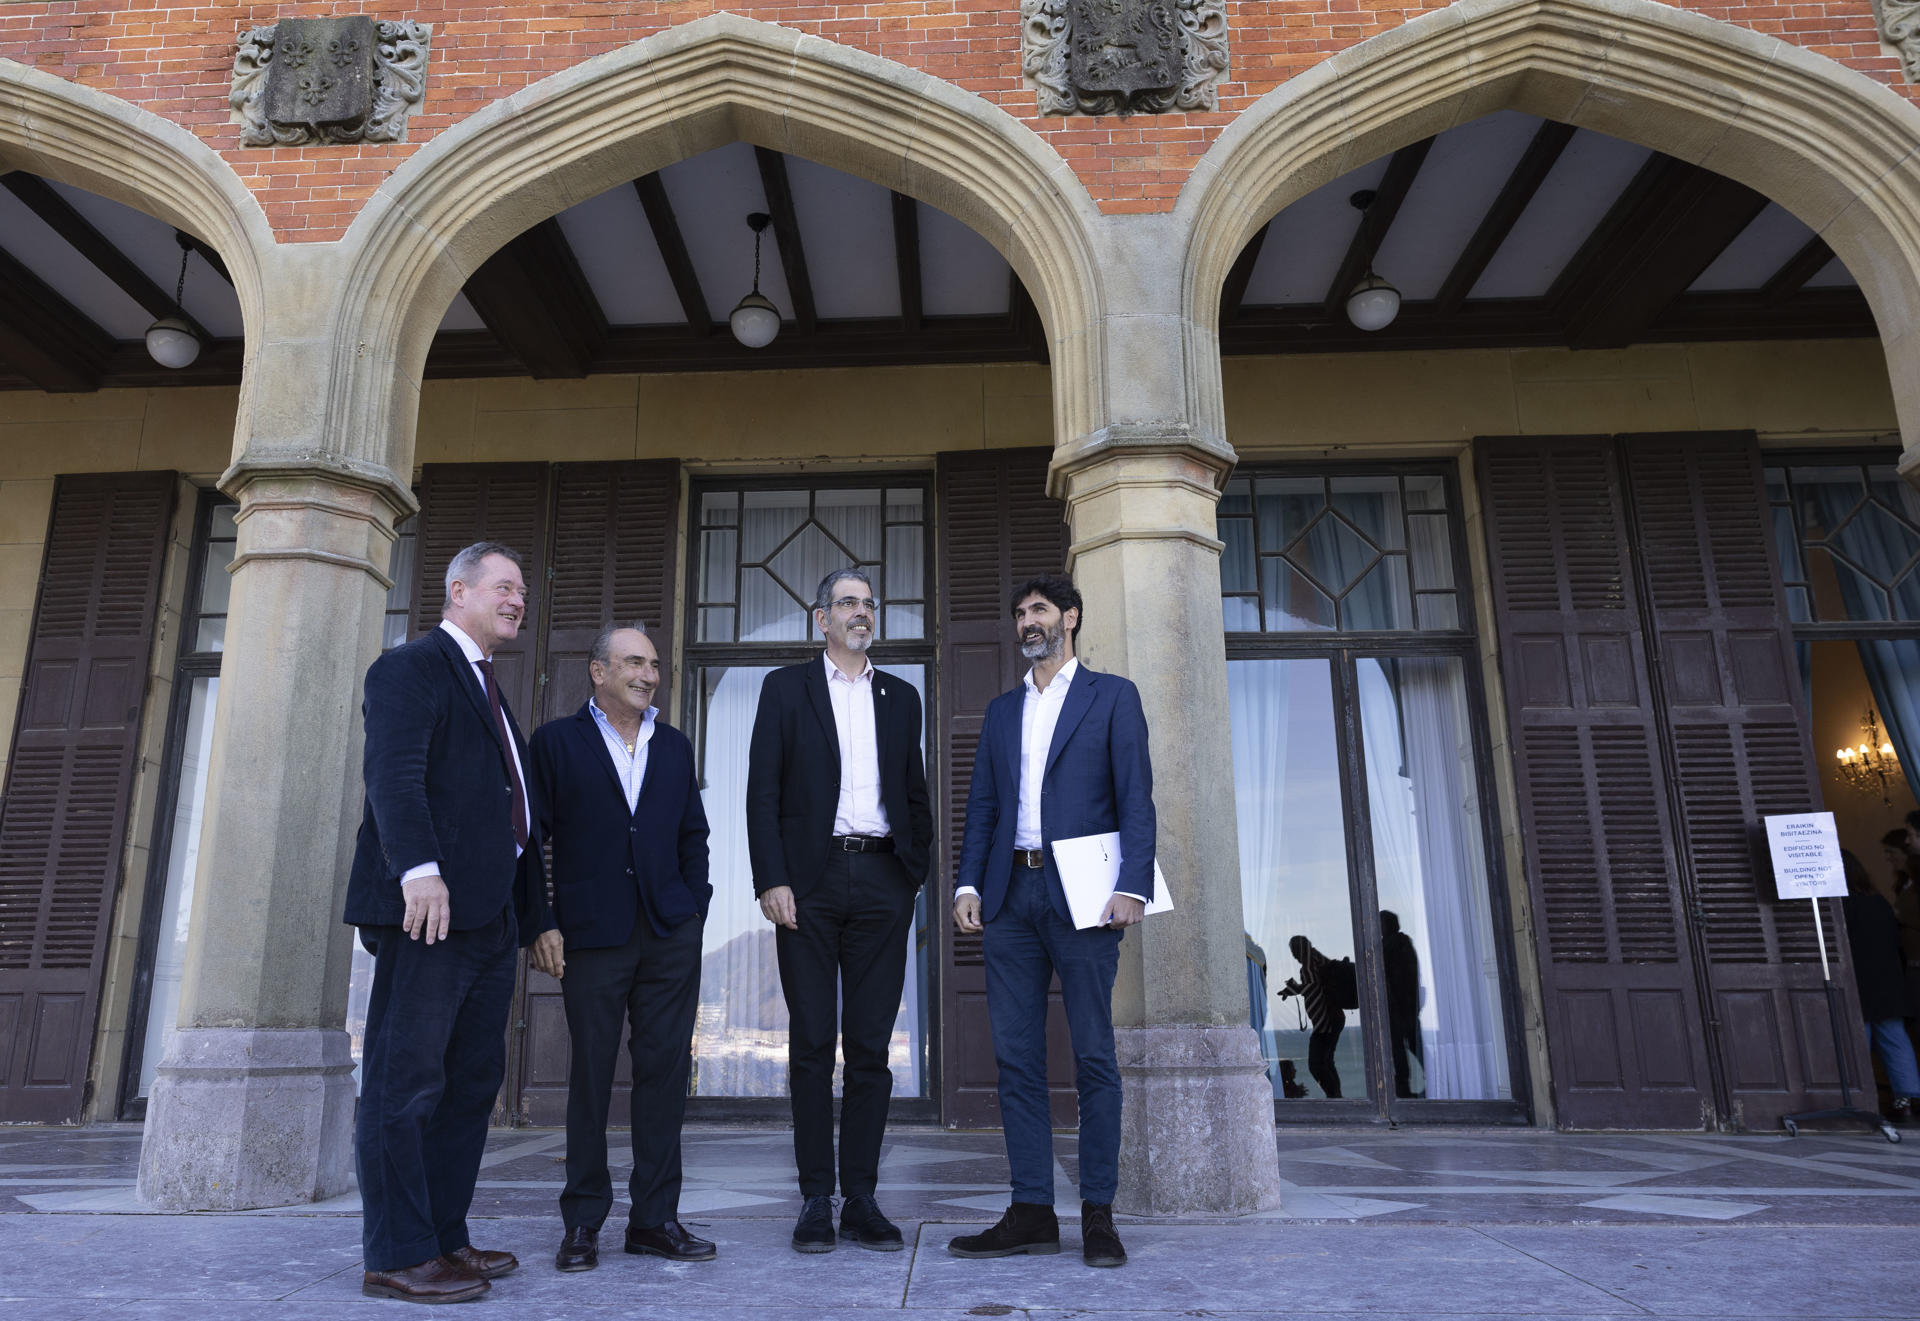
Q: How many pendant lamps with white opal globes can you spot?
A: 3